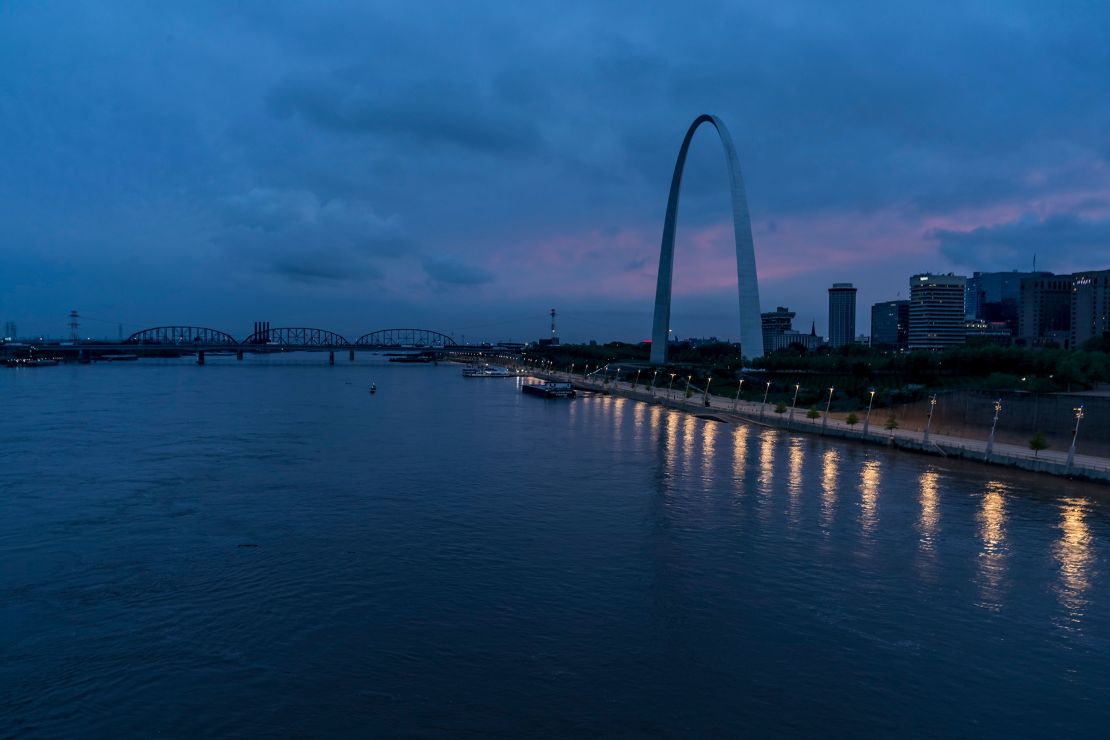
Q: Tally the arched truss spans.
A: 3